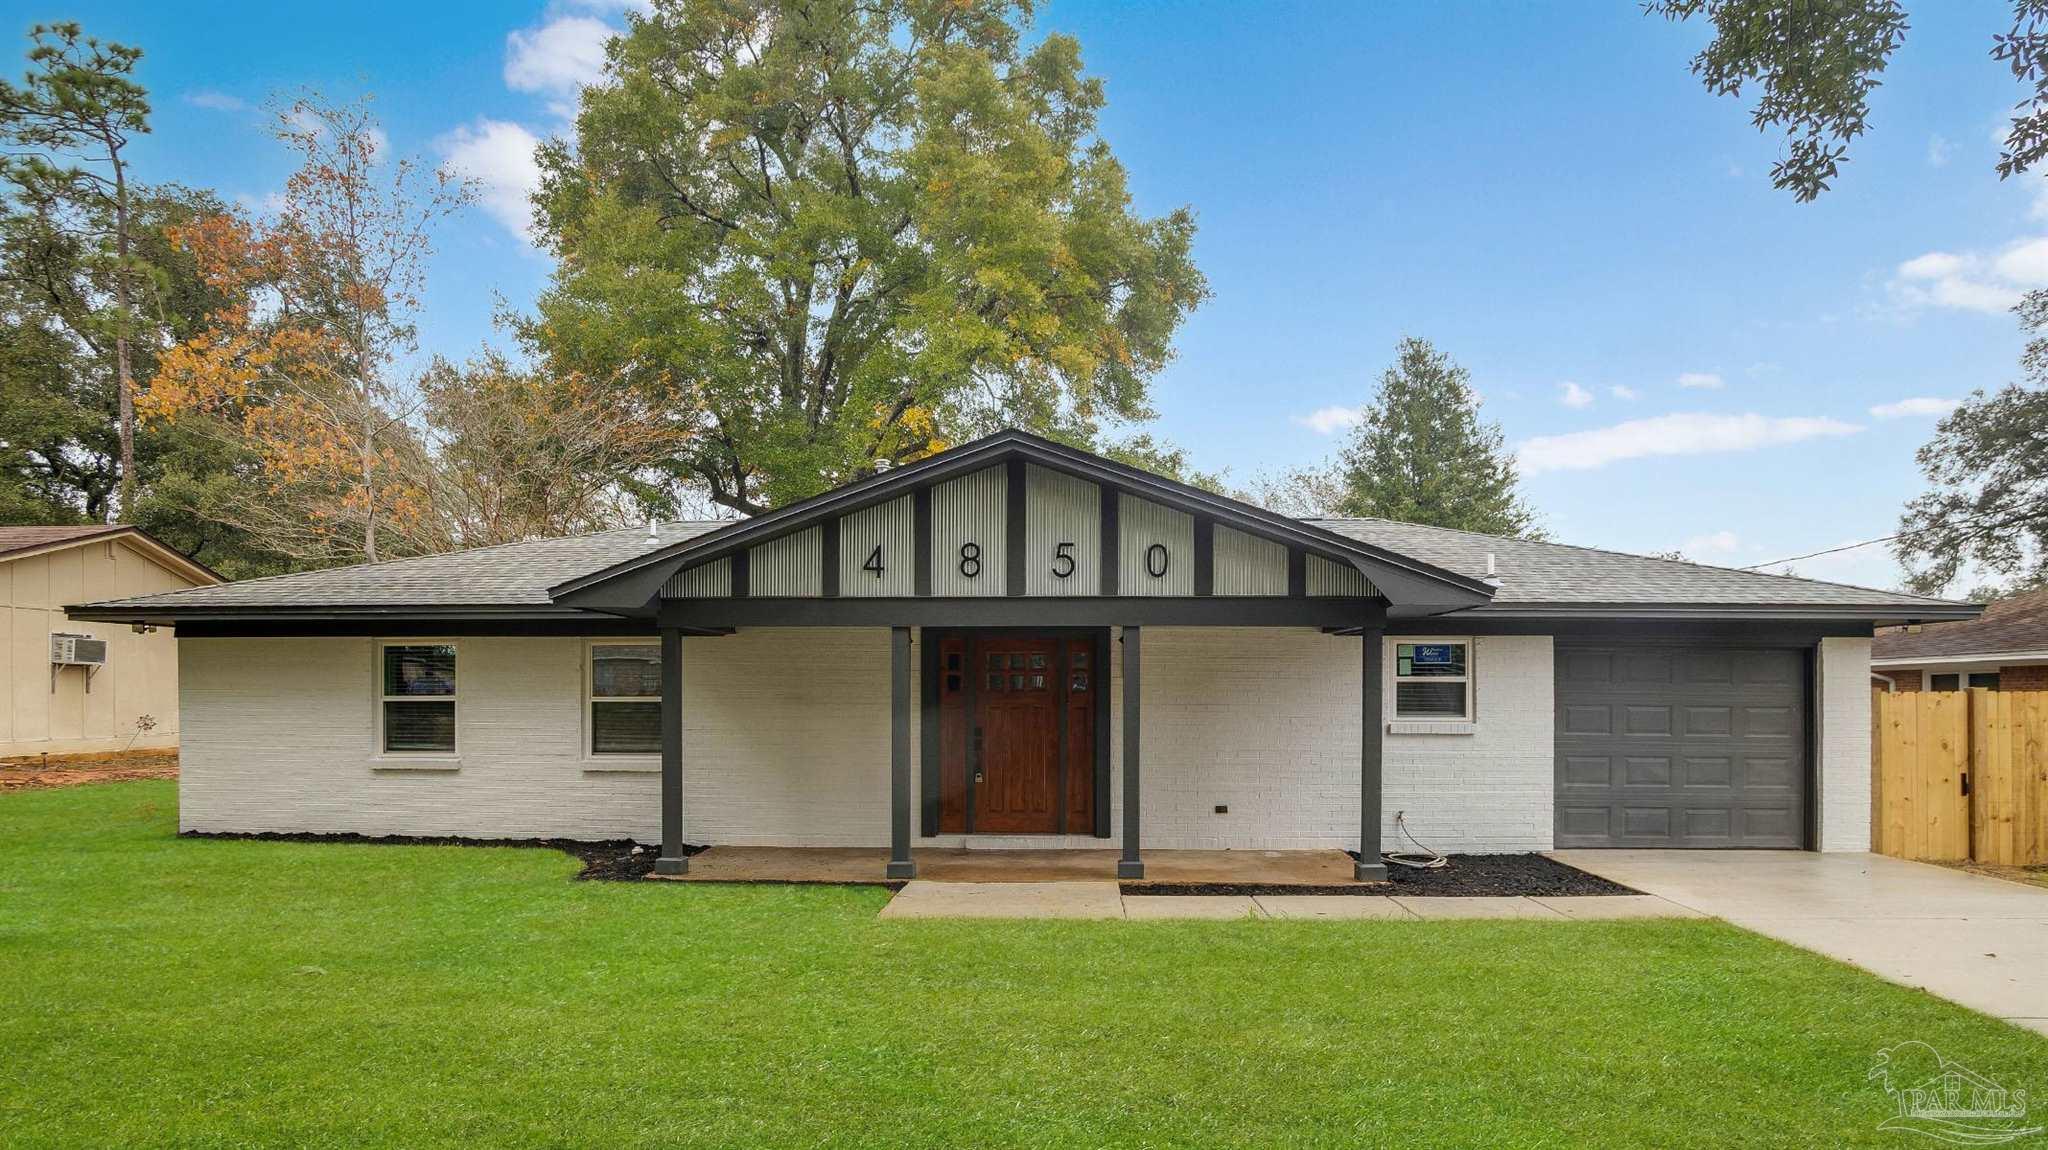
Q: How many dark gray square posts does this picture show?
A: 4